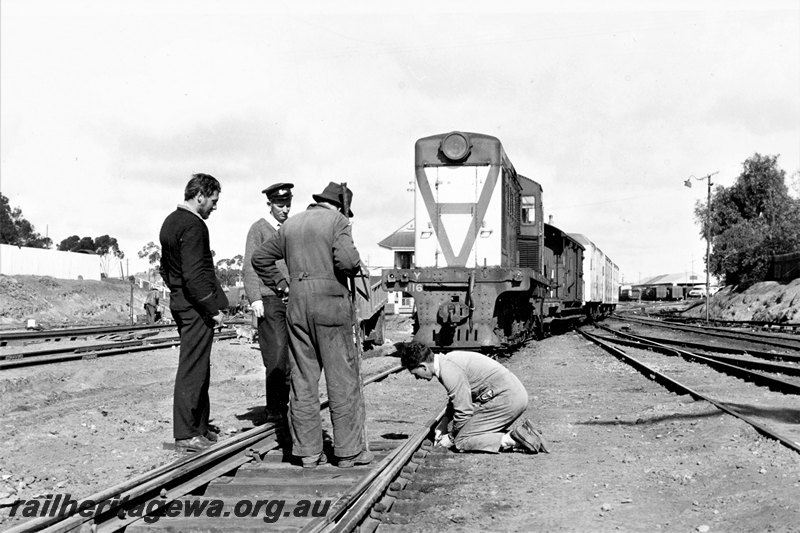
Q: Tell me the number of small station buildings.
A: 1